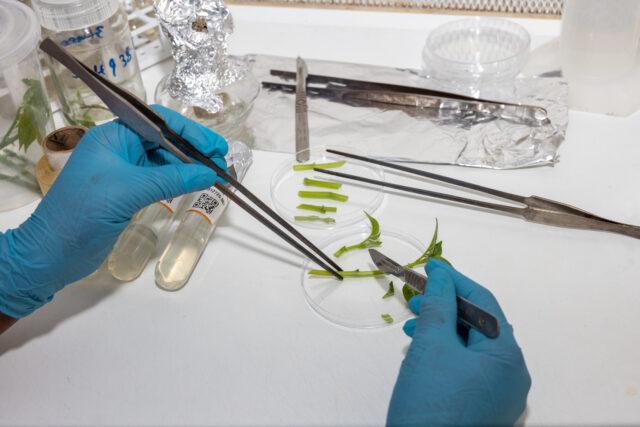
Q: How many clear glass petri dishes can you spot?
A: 3